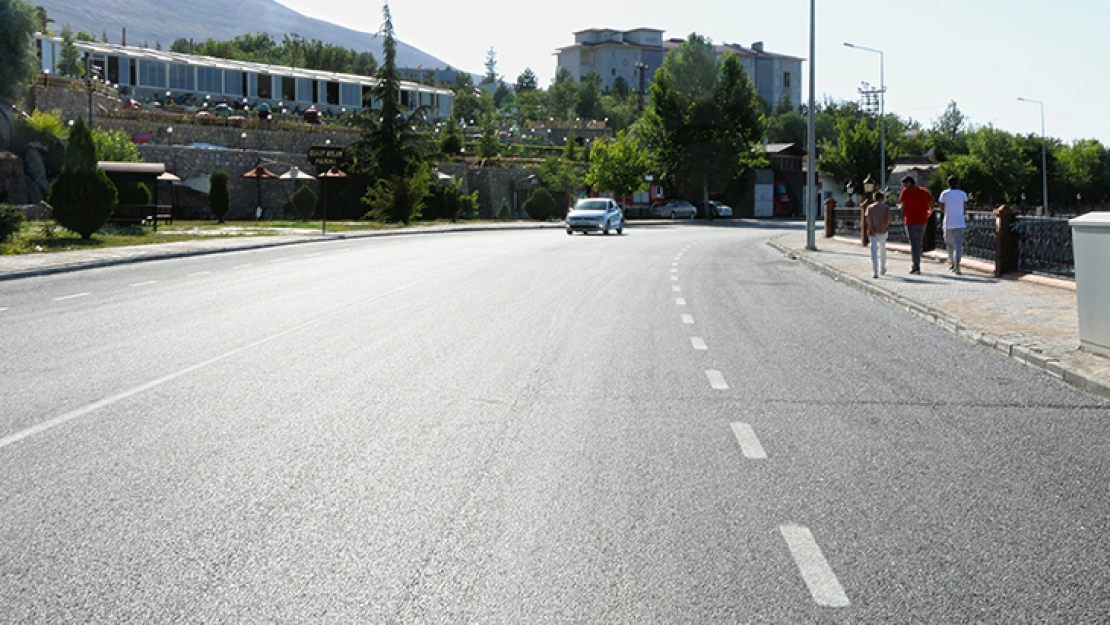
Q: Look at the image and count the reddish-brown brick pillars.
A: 4